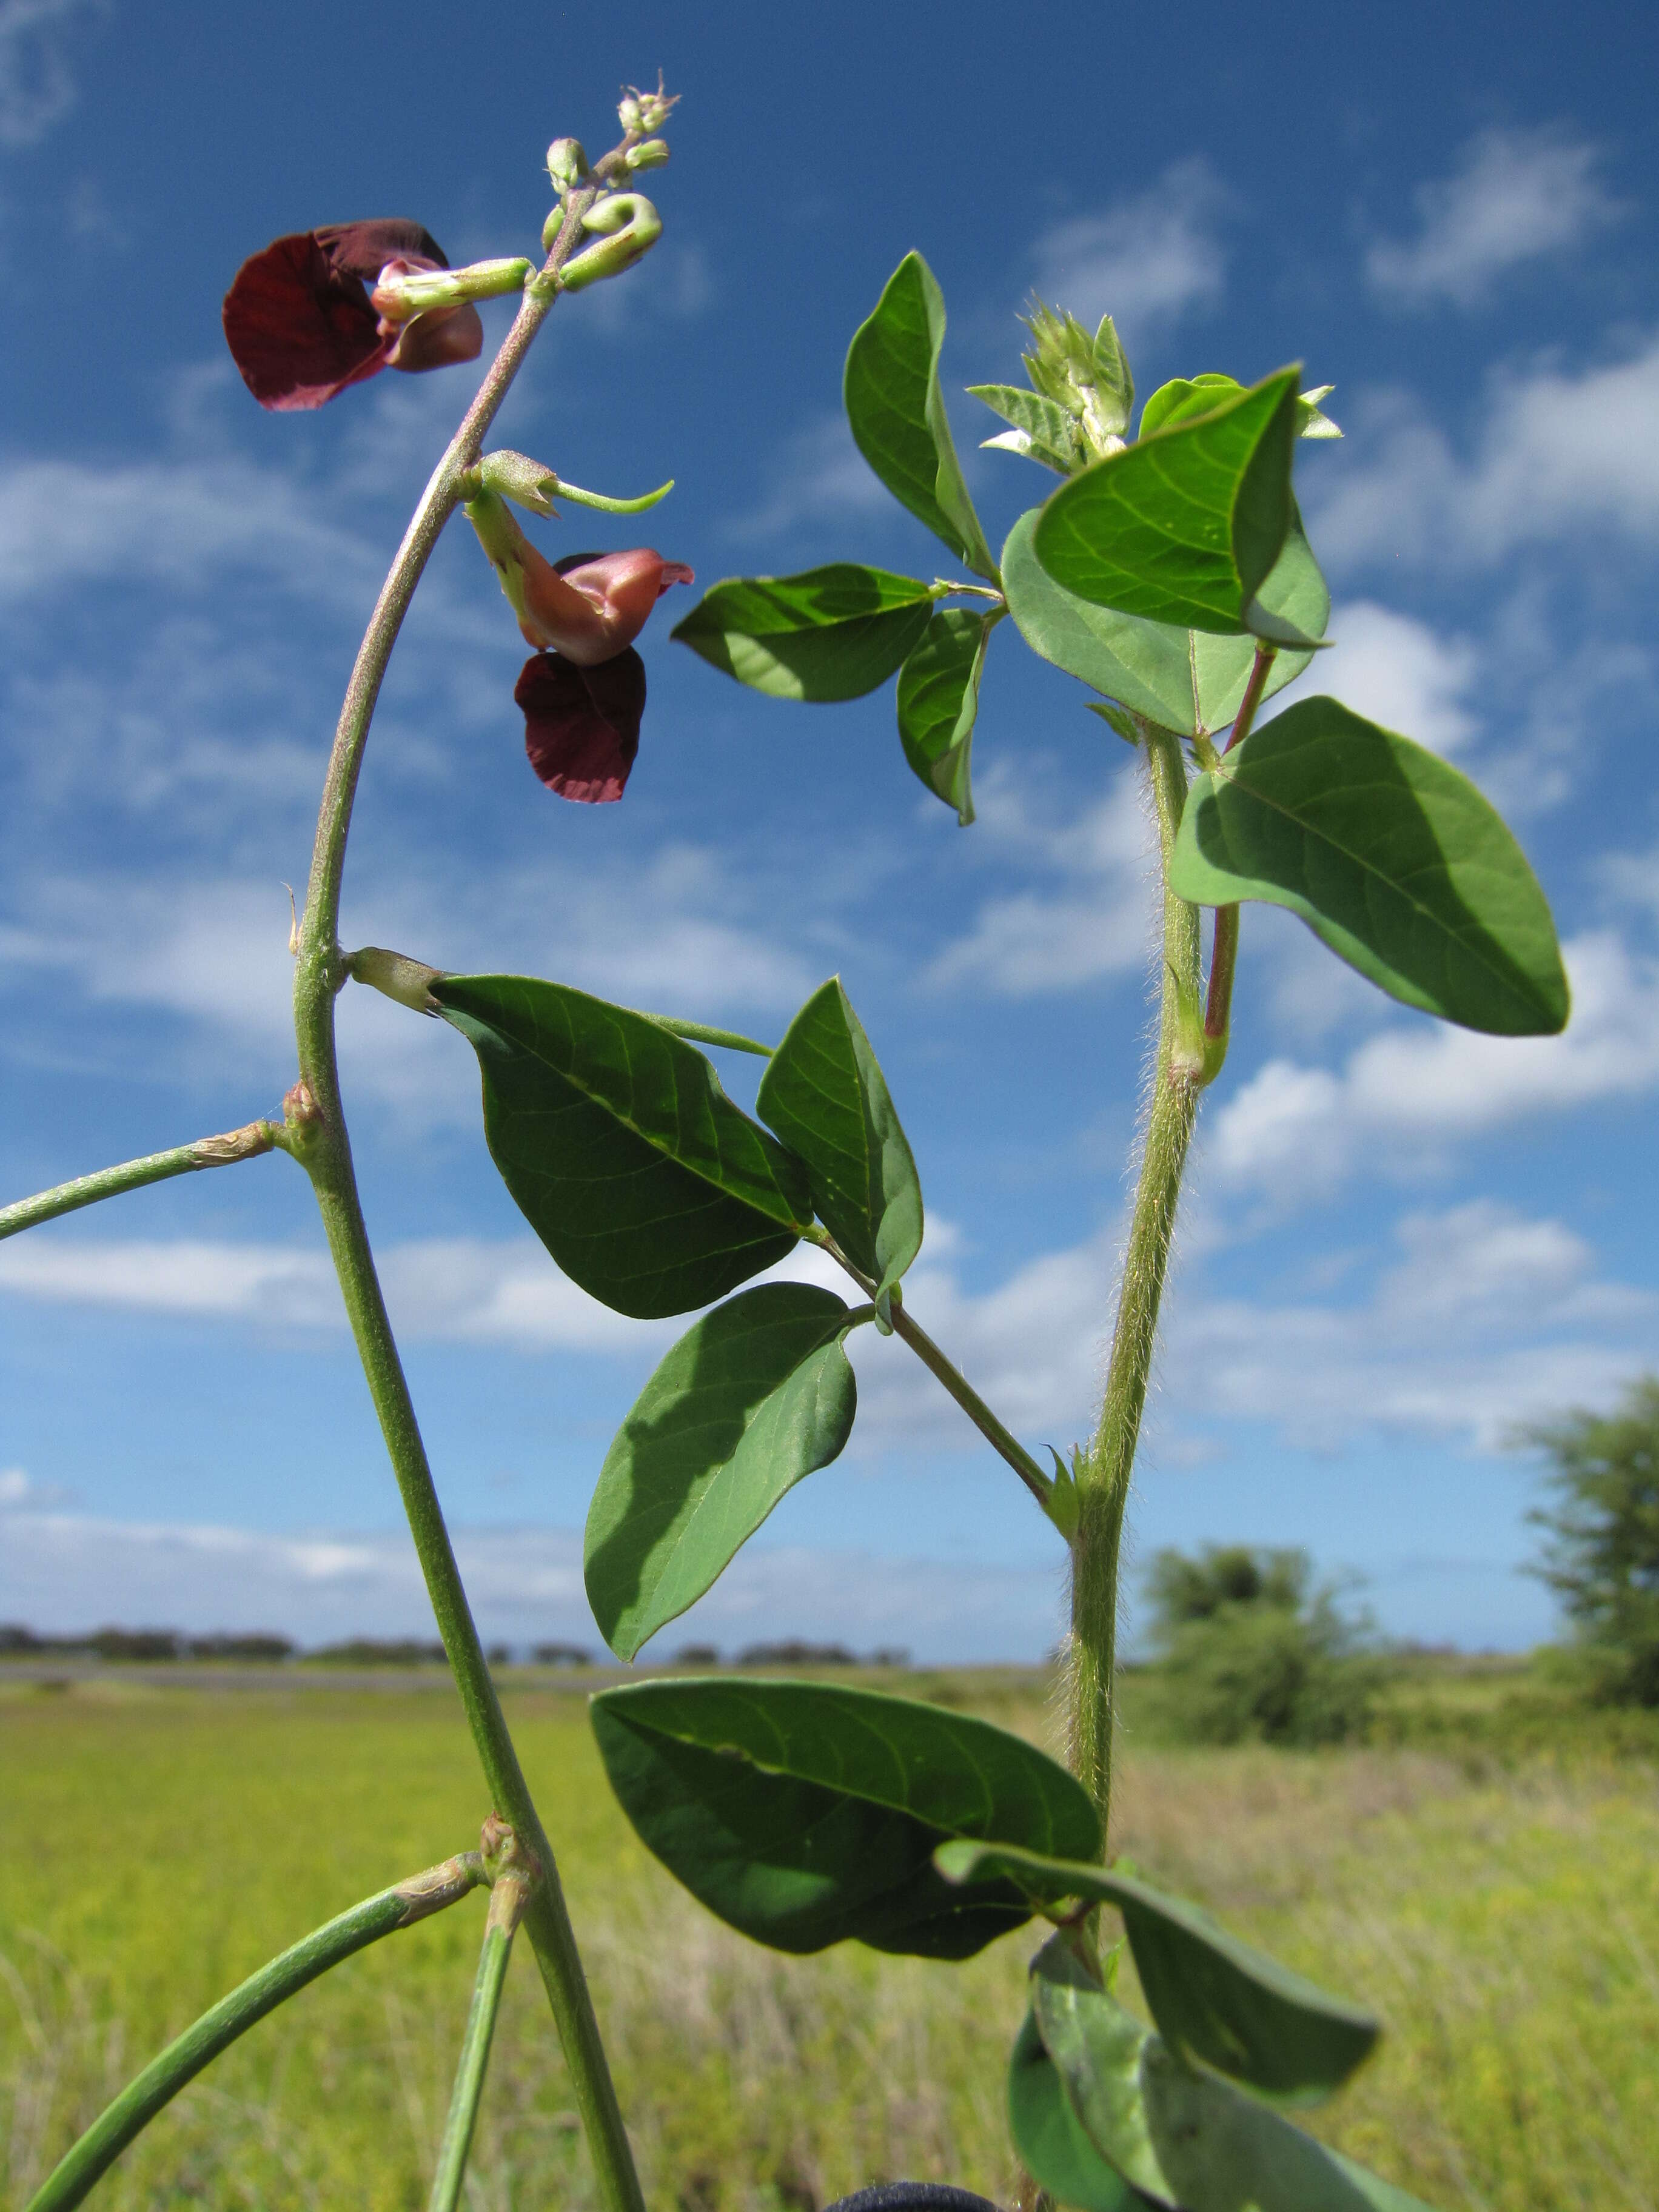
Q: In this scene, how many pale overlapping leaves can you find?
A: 2